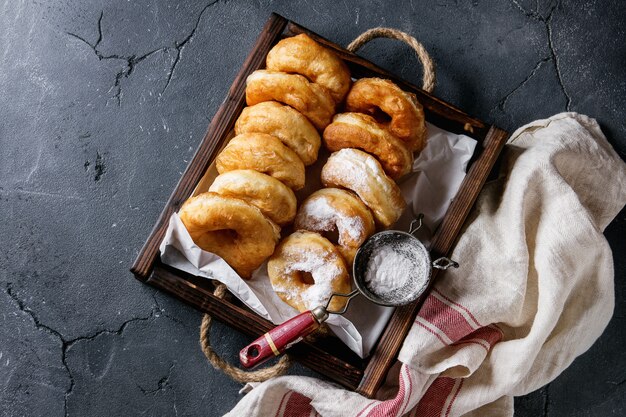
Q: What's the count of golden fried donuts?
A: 11